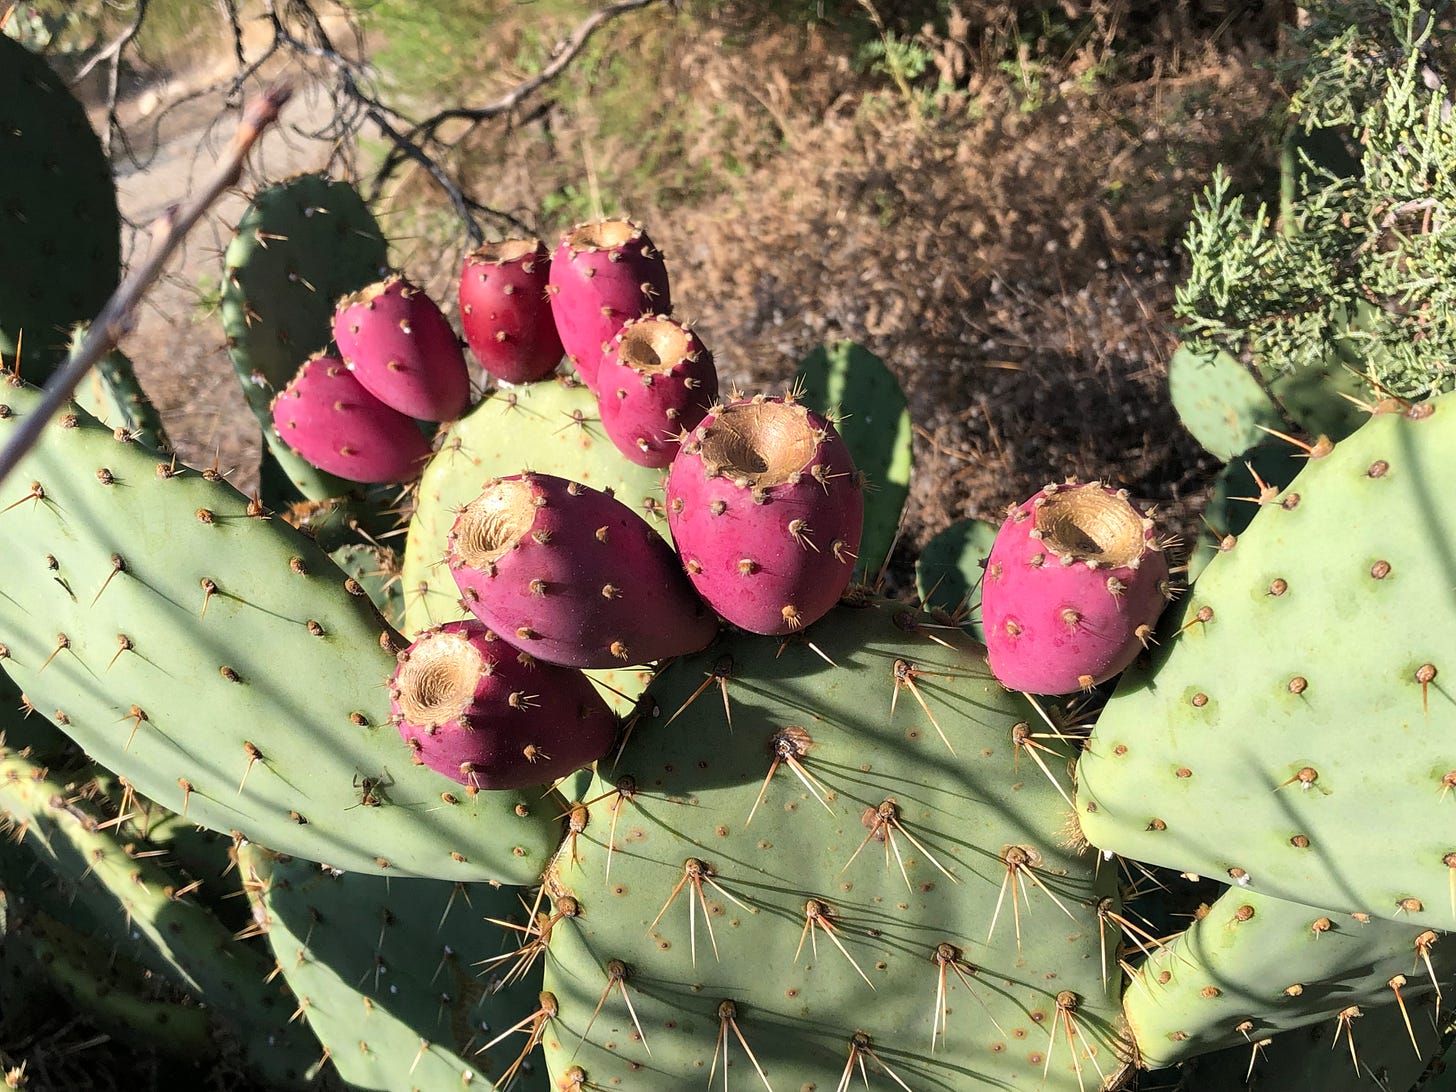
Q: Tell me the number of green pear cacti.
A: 0